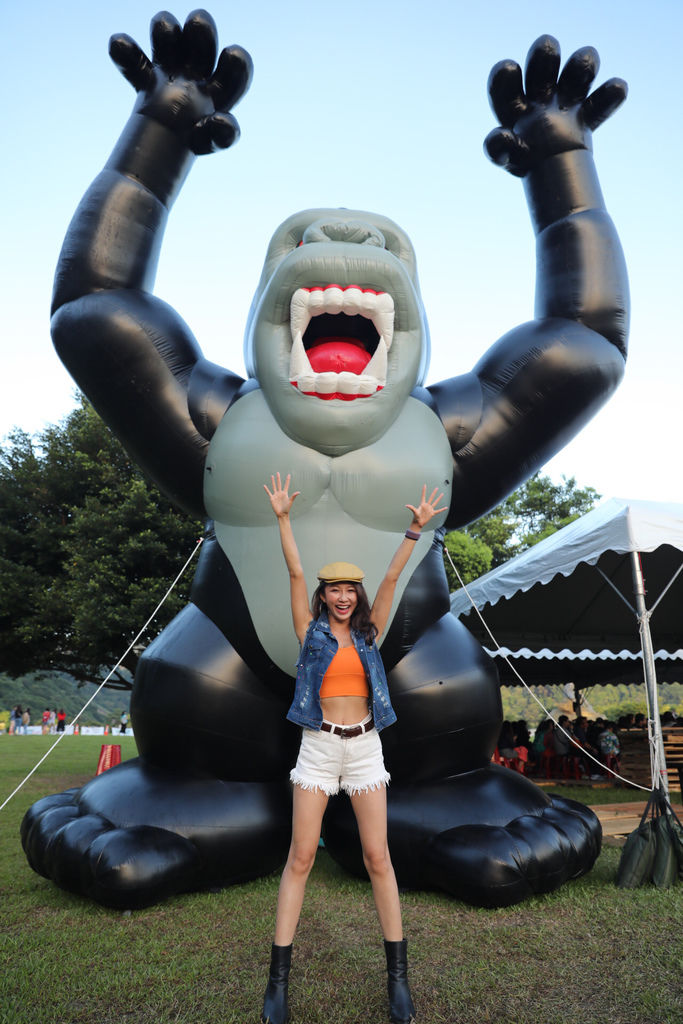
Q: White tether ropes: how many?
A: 2